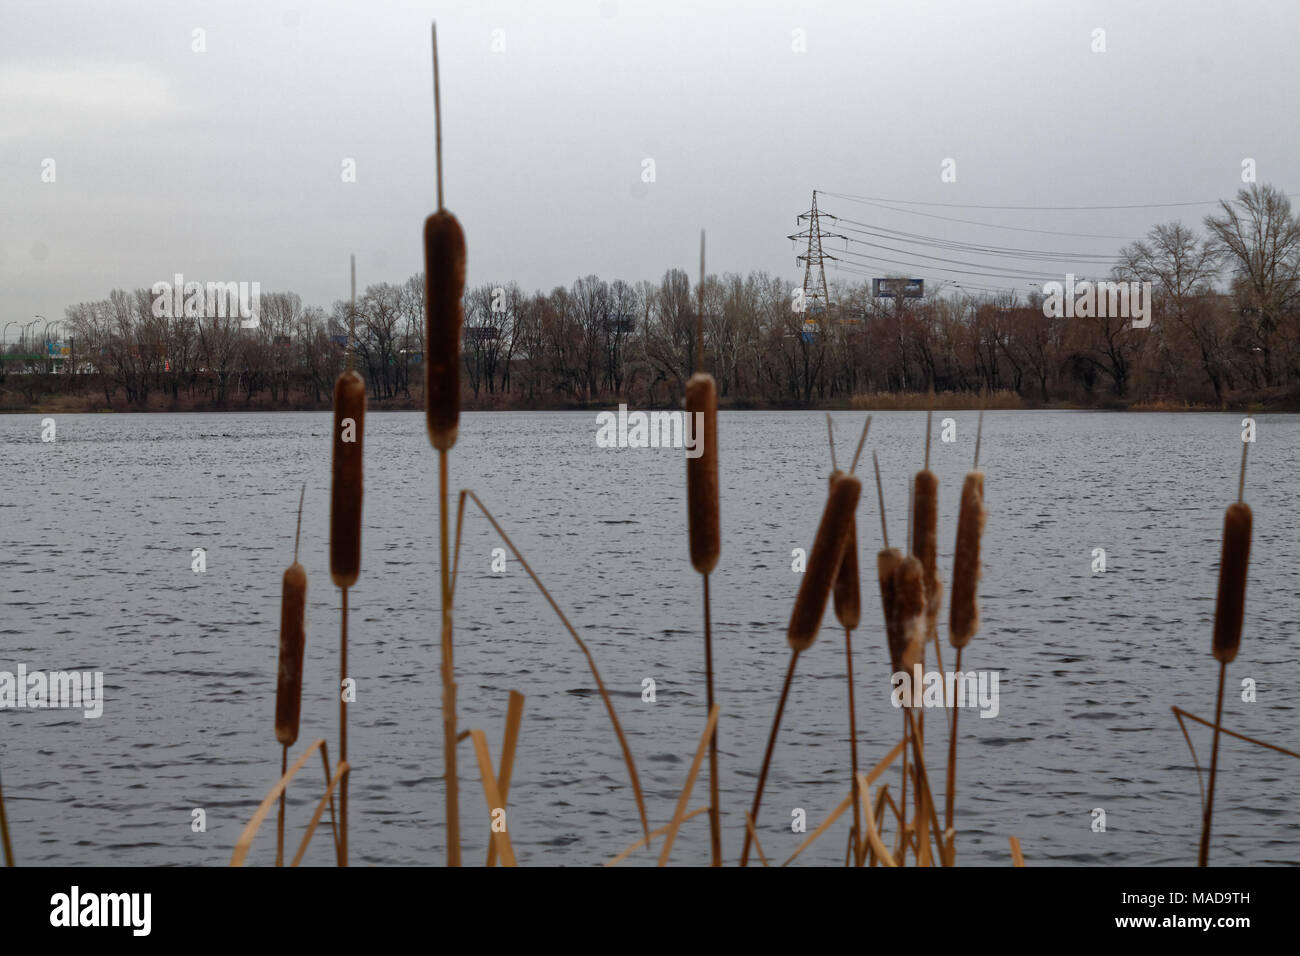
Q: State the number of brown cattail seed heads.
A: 11